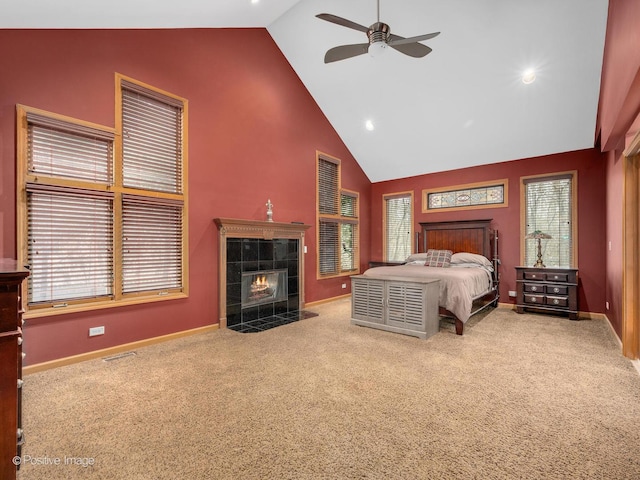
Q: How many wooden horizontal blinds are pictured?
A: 10